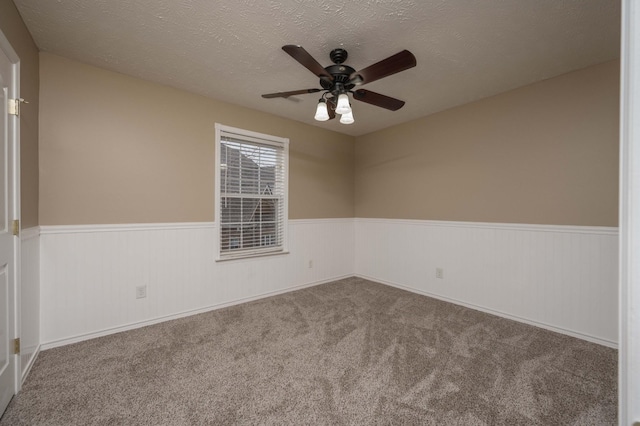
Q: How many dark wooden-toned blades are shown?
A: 5